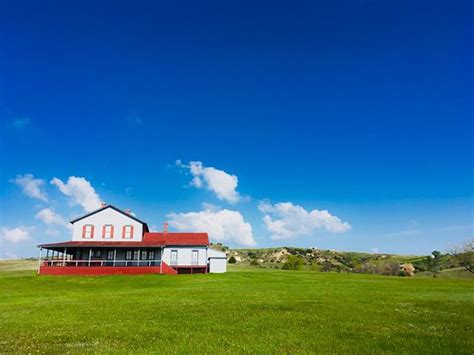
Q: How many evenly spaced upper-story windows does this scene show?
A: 3